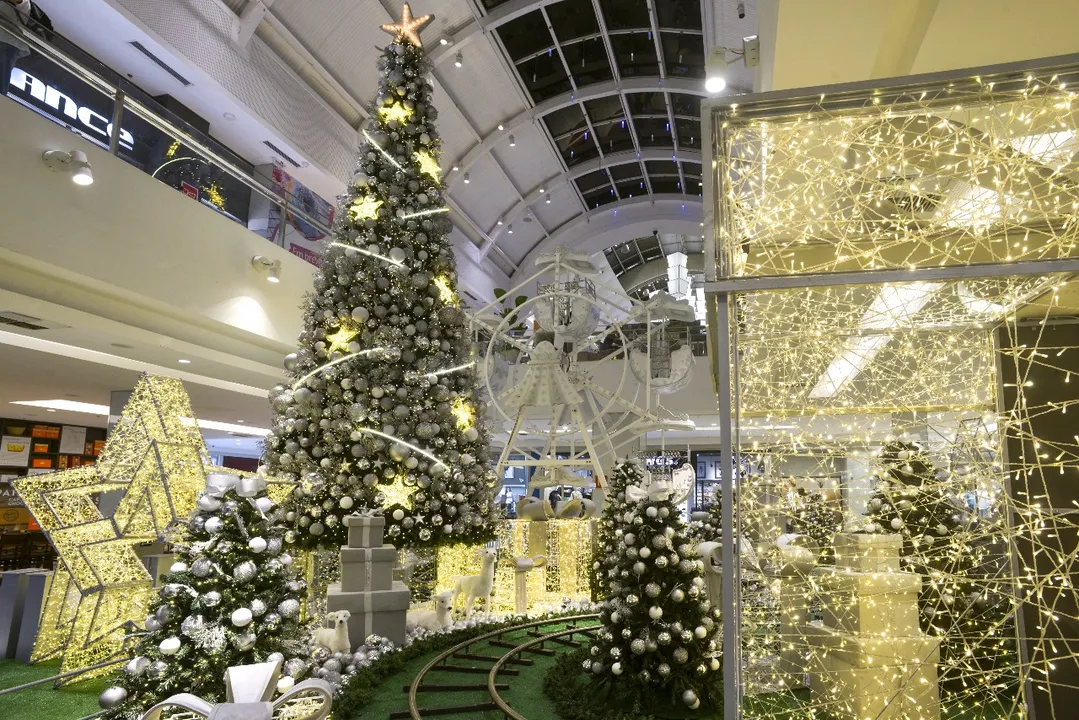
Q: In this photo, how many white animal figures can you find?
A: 3